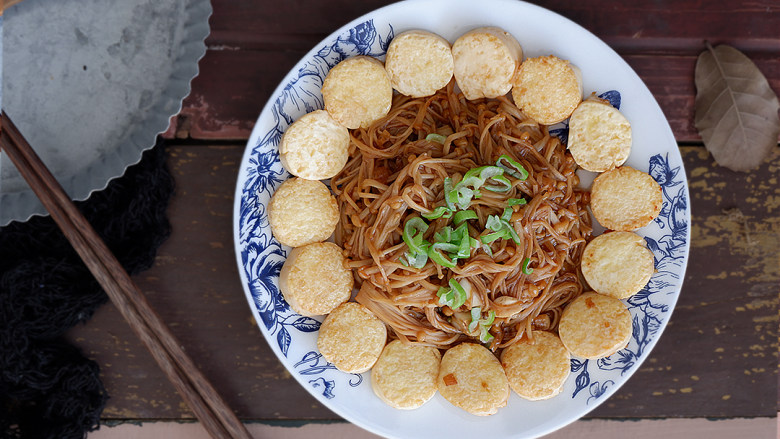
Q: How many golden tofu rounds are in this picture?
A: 15